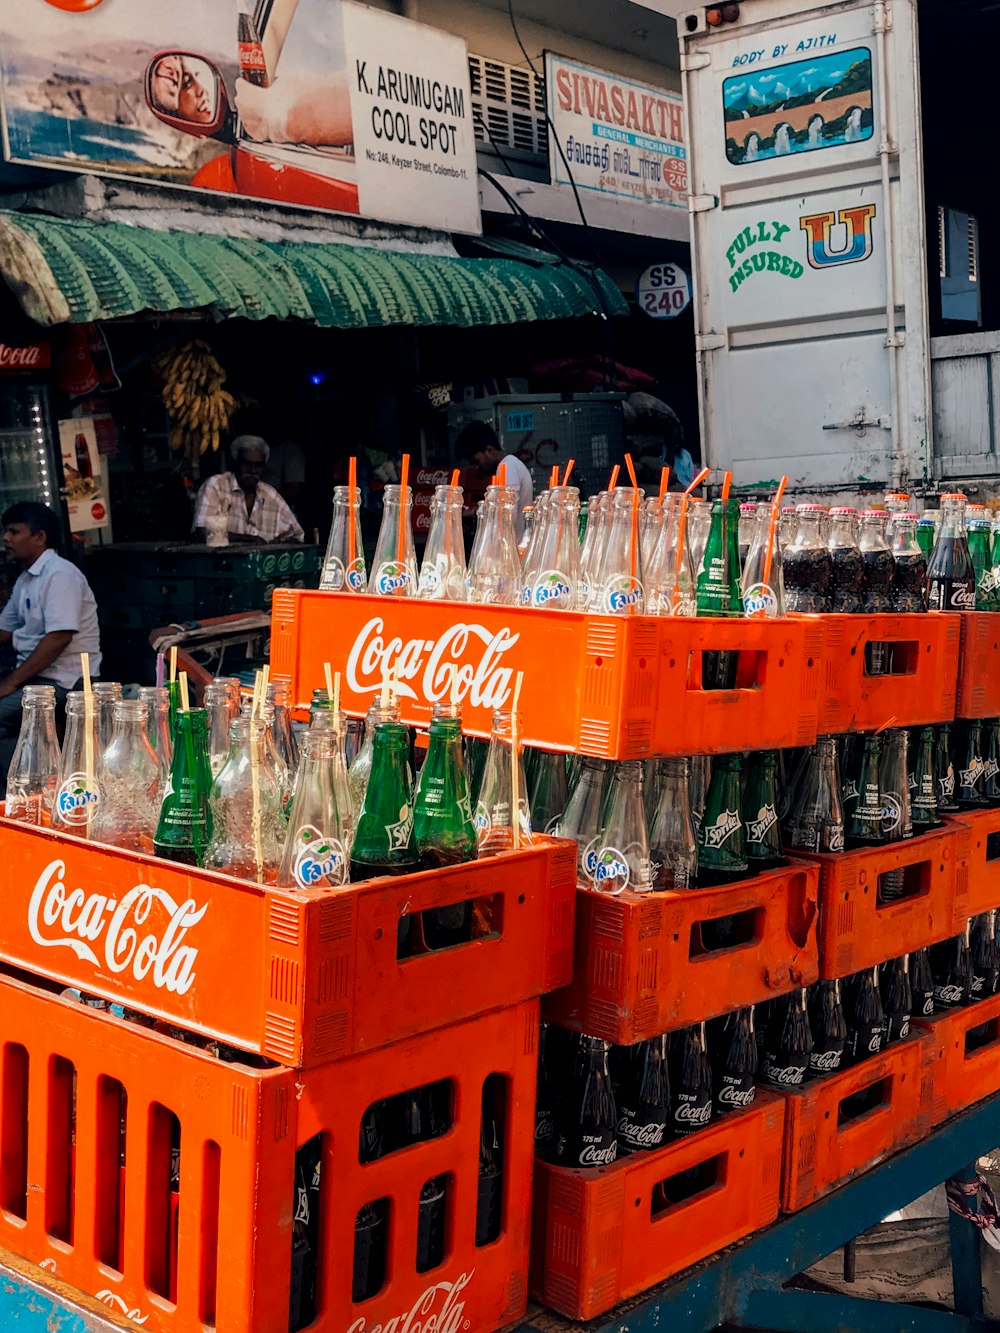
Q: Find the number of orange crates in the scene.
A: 11